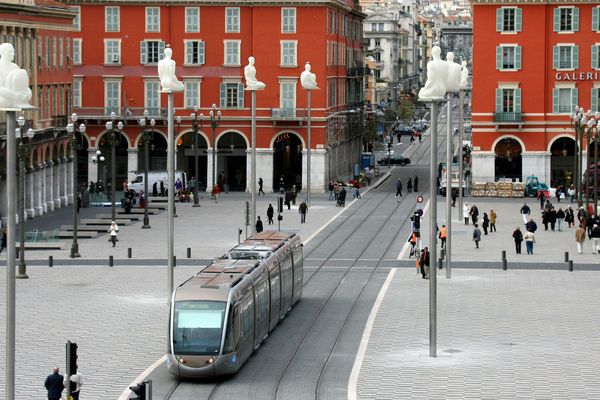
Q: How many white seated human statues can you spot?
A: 7